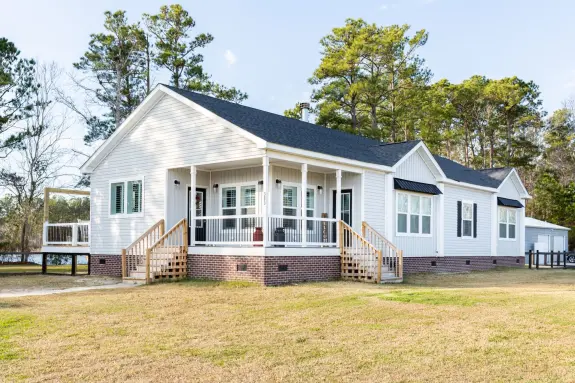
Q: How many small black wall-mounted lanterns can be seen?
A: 5